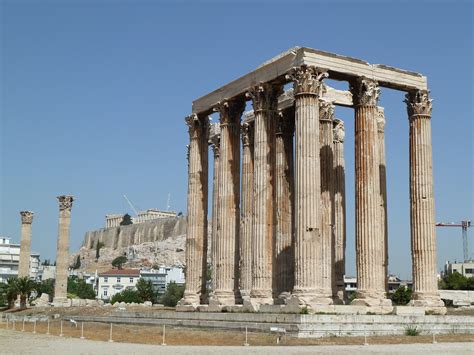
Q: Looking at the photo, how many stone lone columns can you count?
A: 2